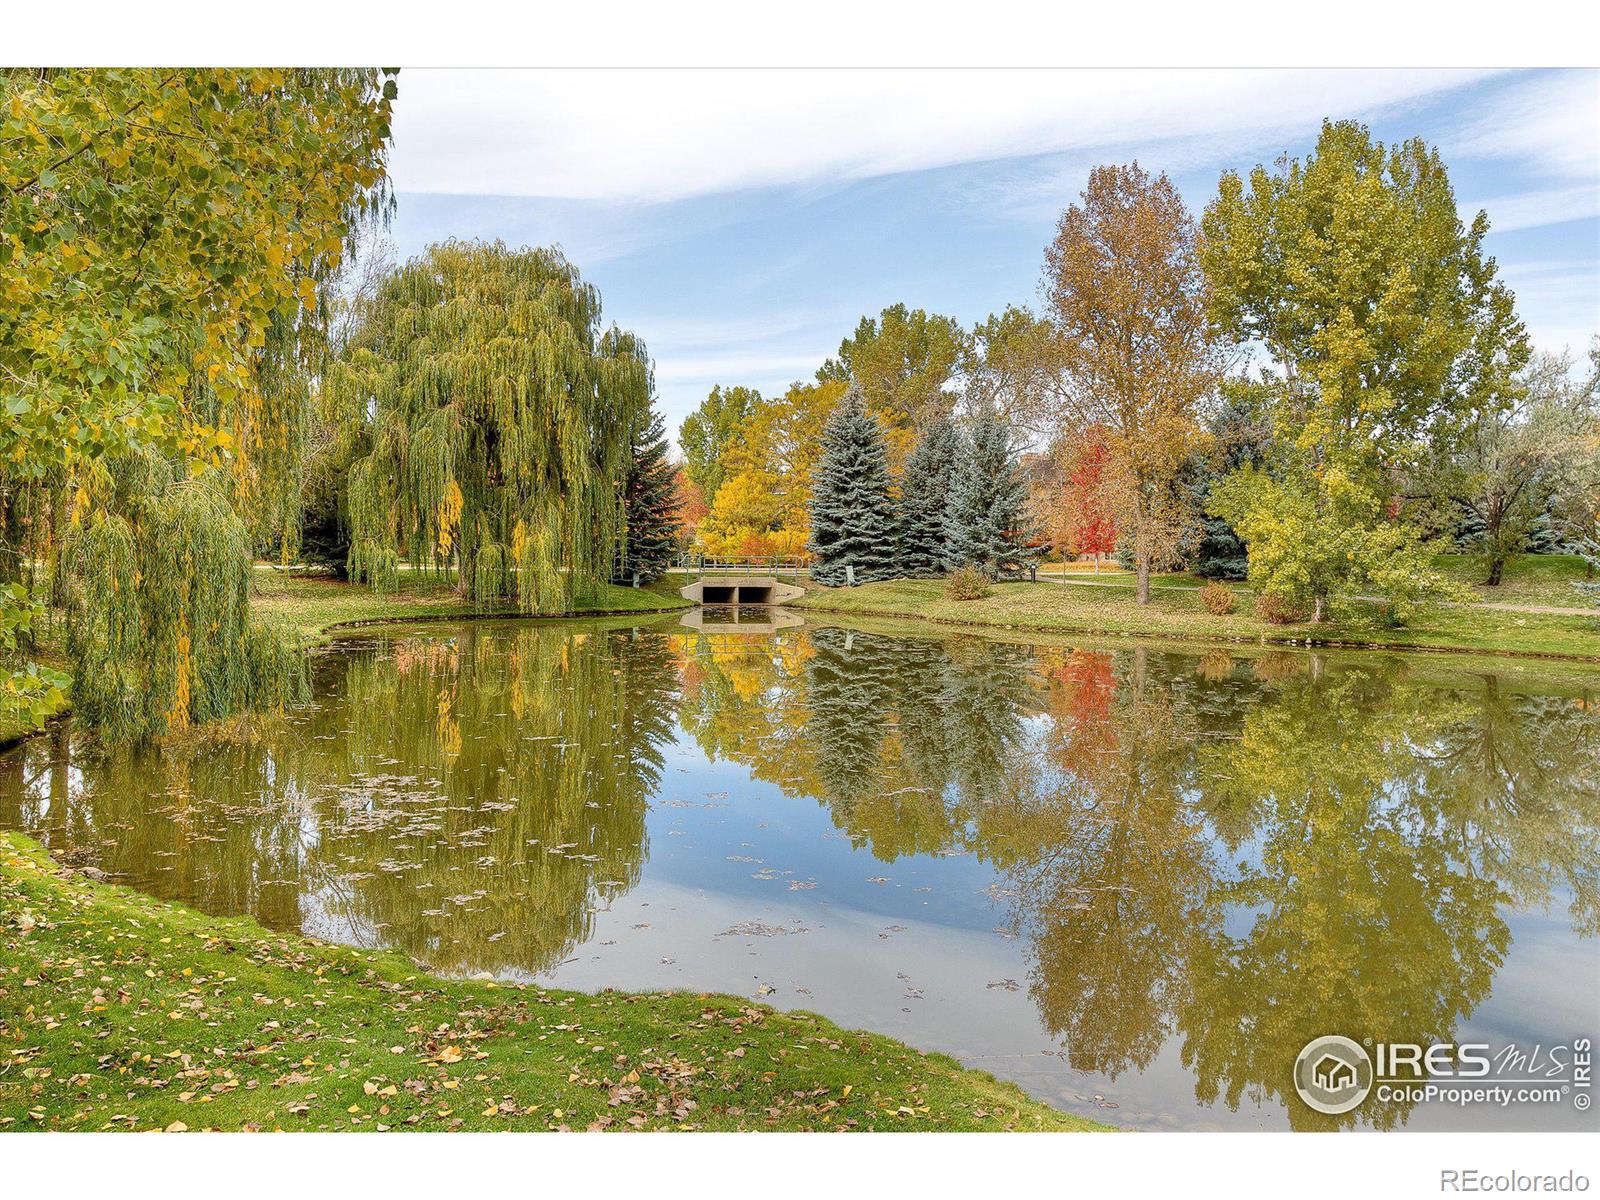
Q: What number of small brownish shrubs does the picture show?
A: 3